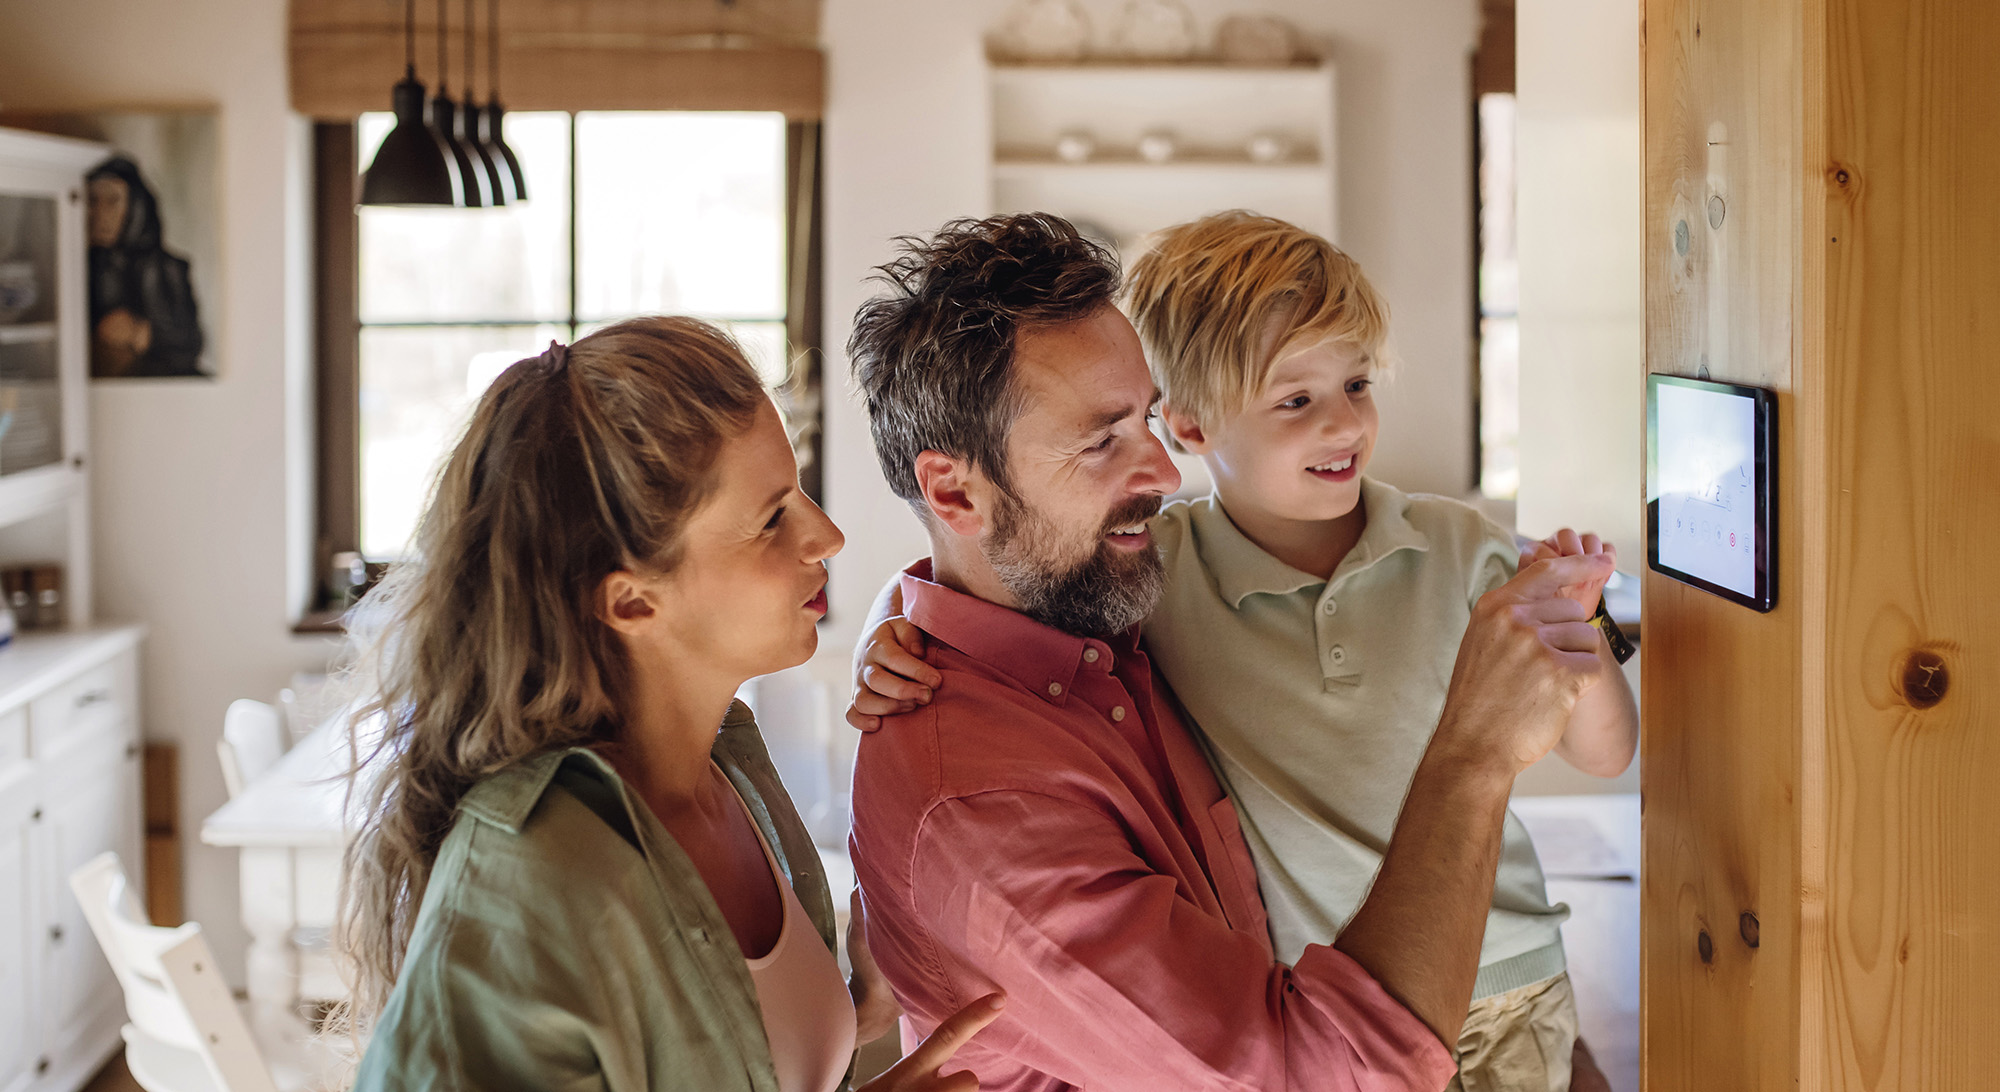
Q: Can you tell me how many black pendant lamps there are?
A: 4